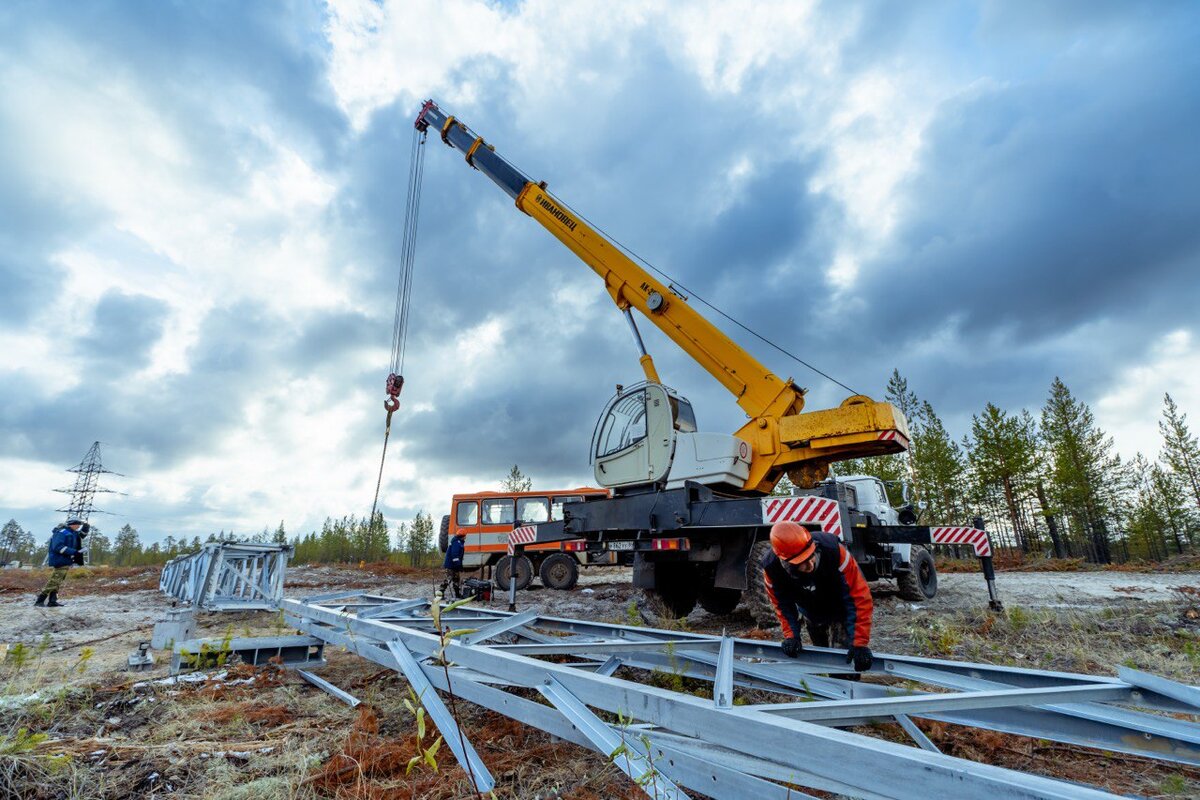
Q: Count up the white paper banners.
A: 0